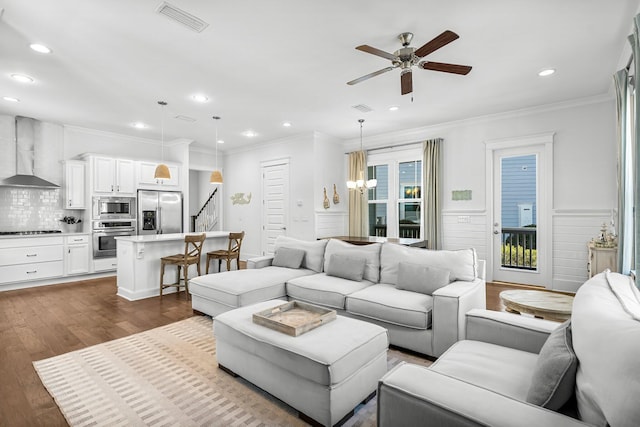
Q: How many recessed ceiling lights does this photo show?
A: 10